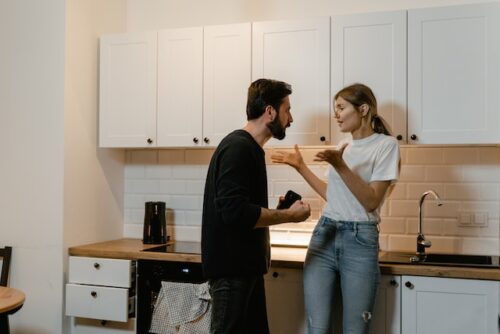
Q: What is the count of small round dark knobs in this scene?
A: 12